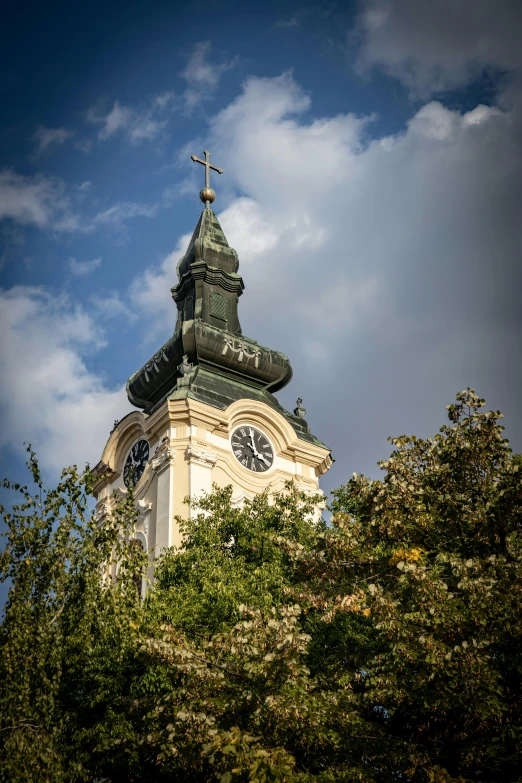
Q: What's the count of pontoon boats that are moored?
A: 0